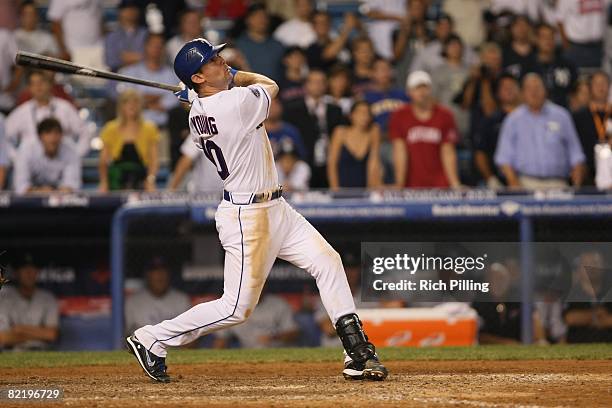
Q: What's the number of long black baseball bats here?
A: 1